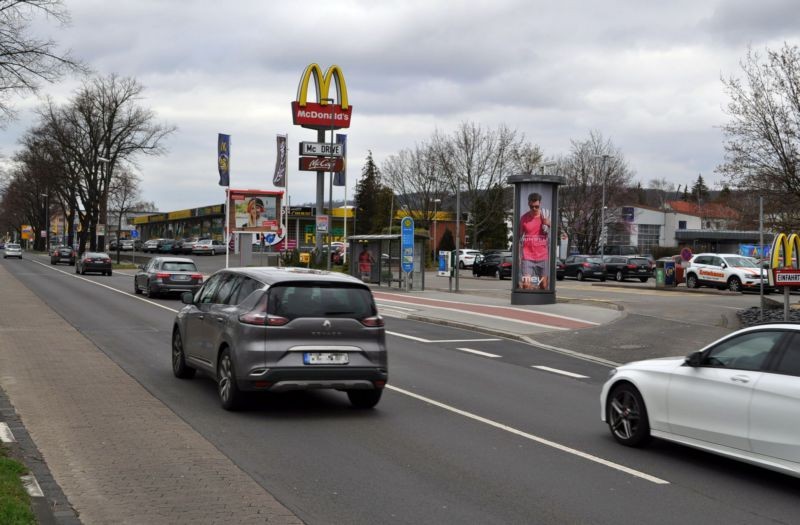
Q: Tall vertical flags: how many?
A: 3